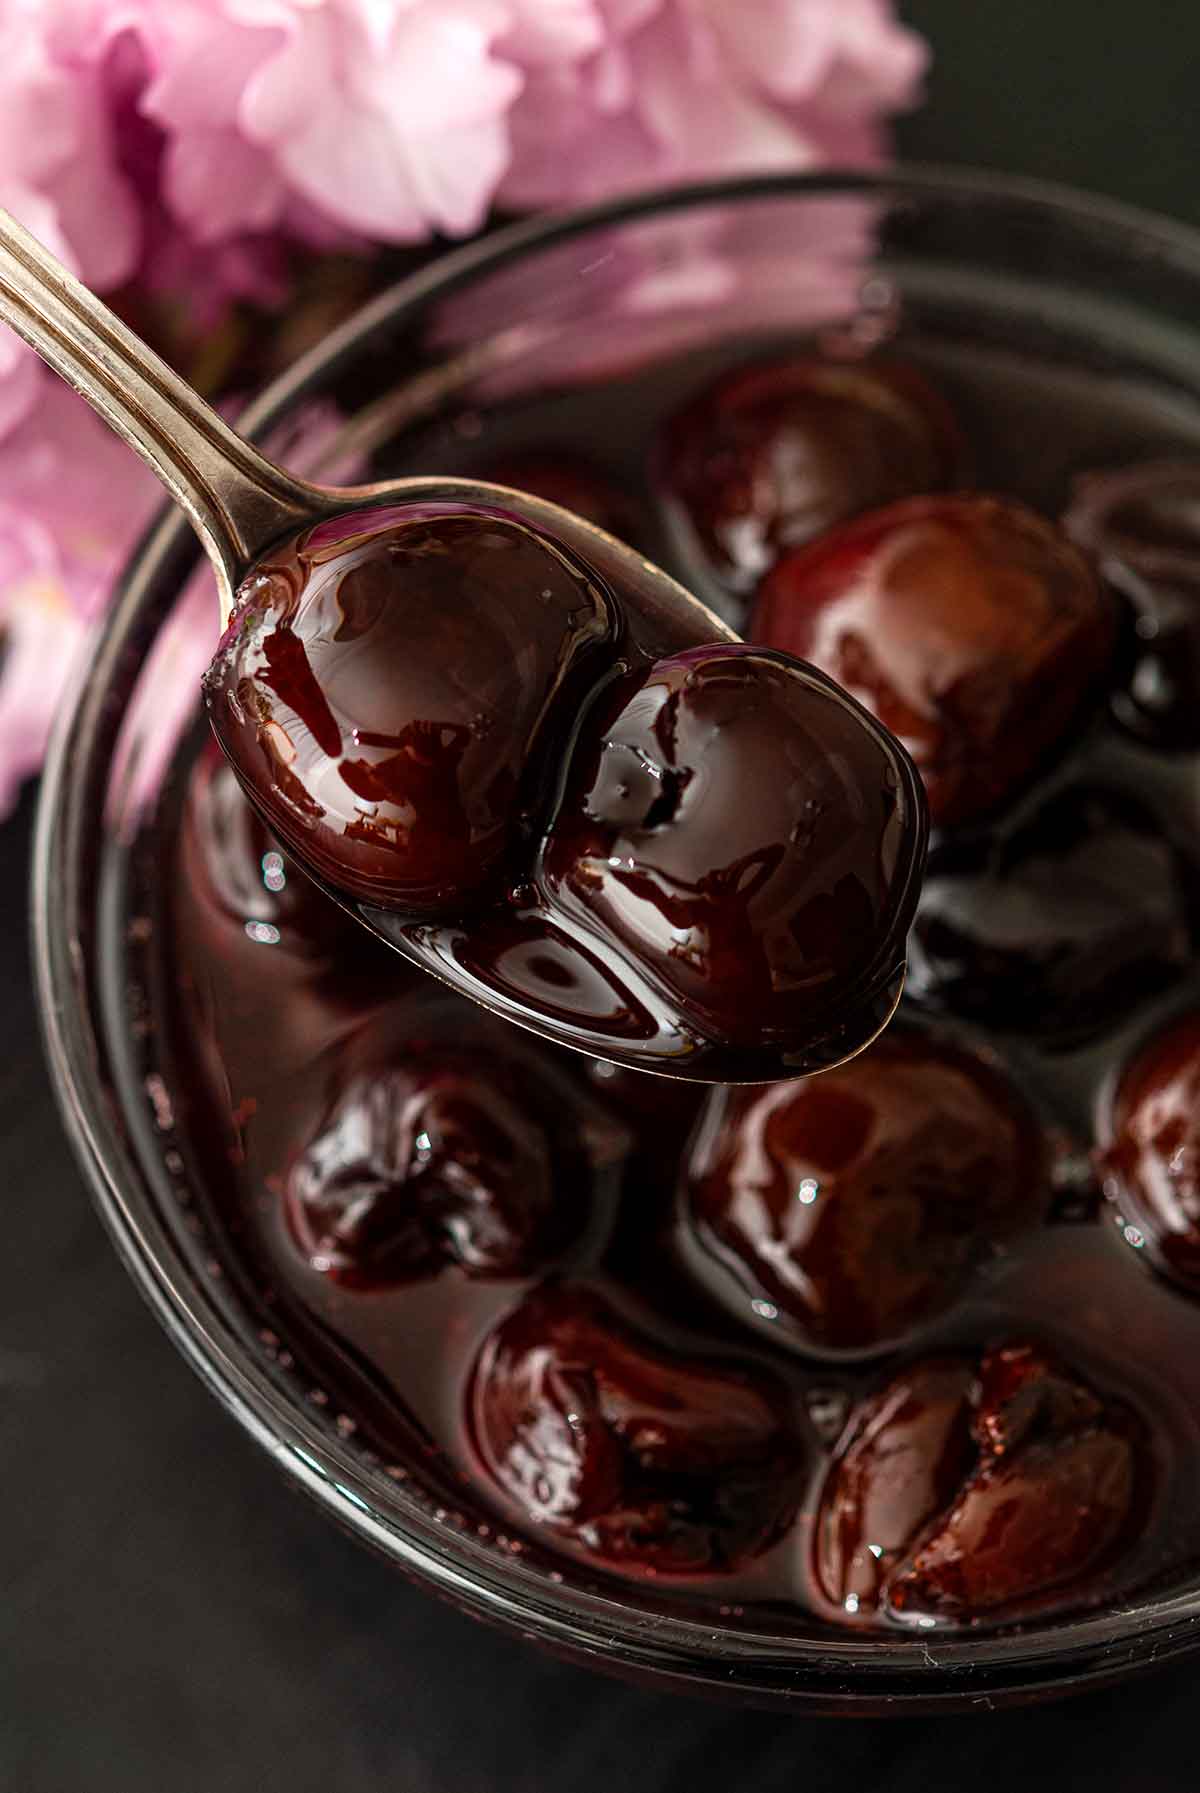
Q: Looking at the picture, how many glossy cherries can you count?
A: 13